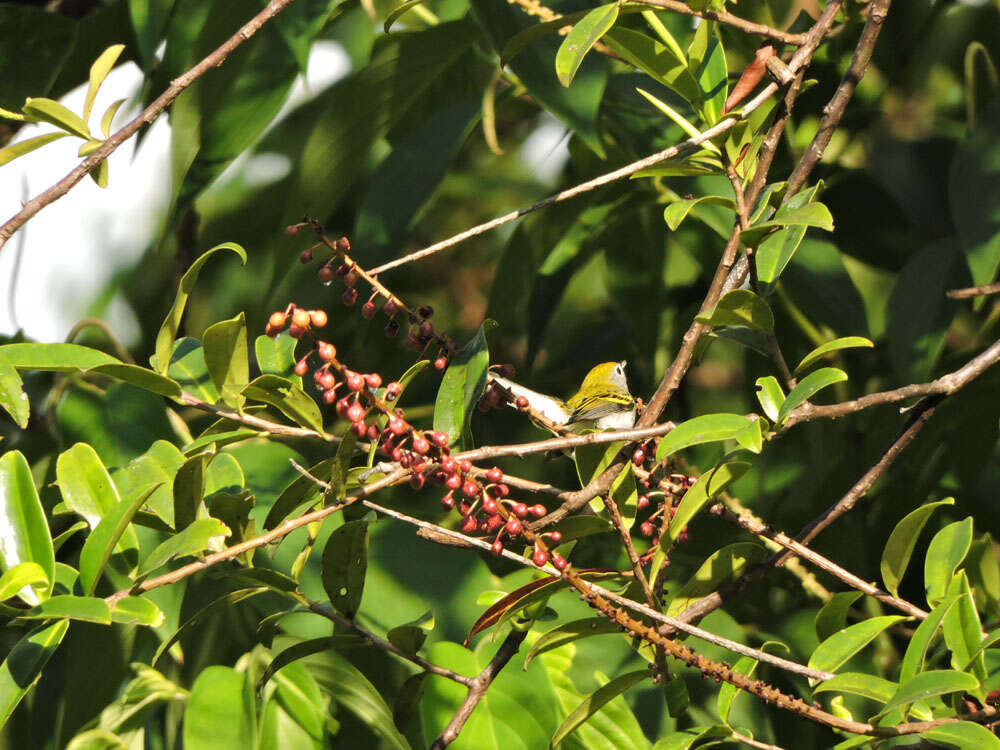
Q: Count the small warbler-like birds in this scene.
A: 1